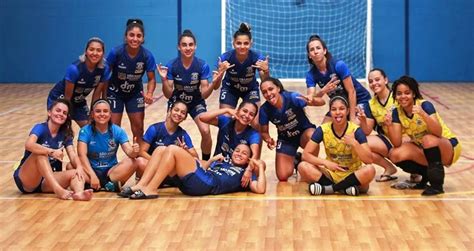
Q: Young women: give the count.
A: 14